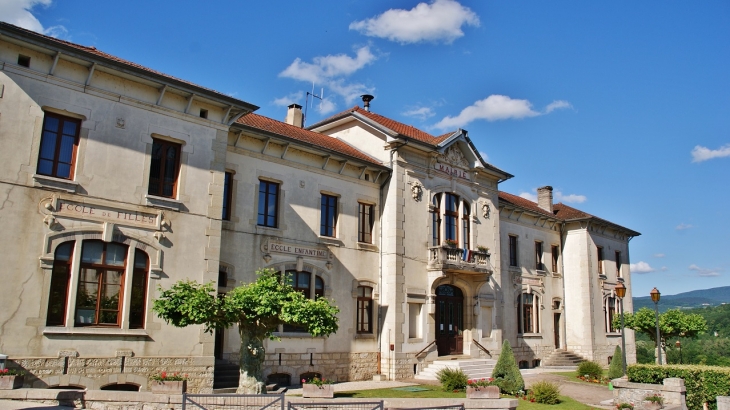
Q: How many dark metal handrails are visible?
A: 2